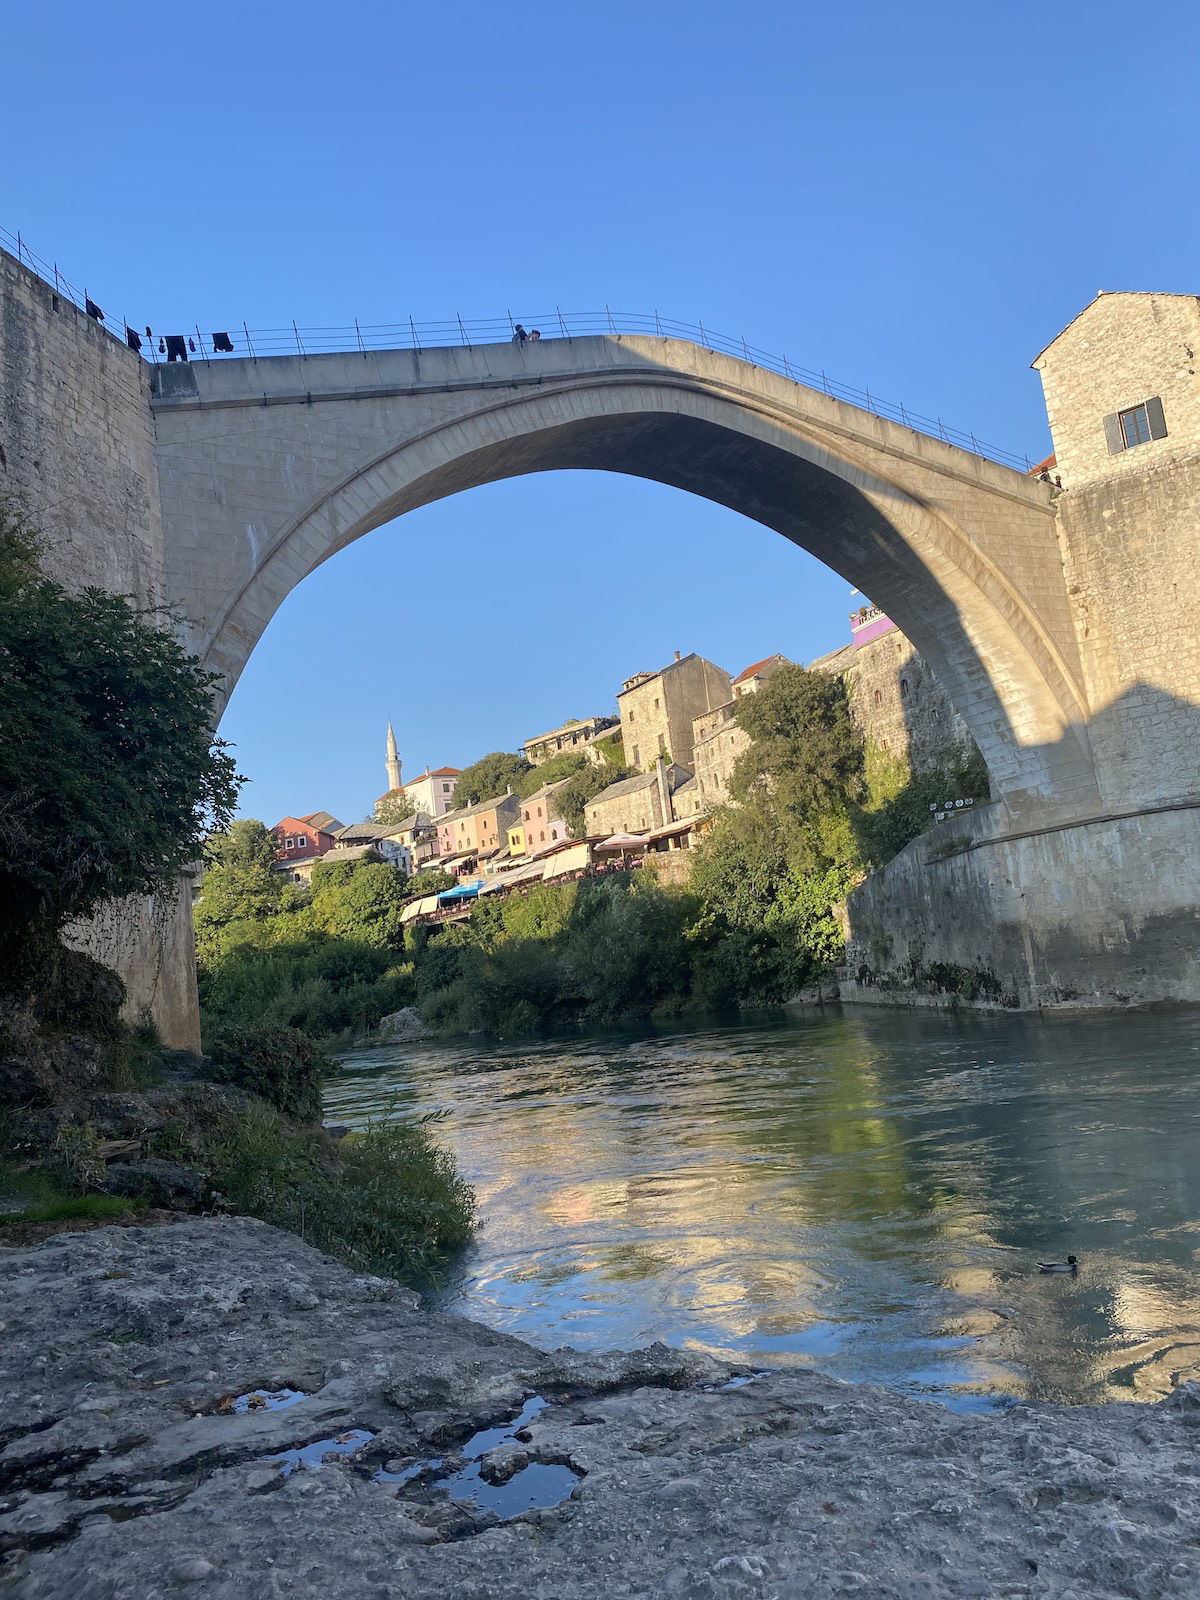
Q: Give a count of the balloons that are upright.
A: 0